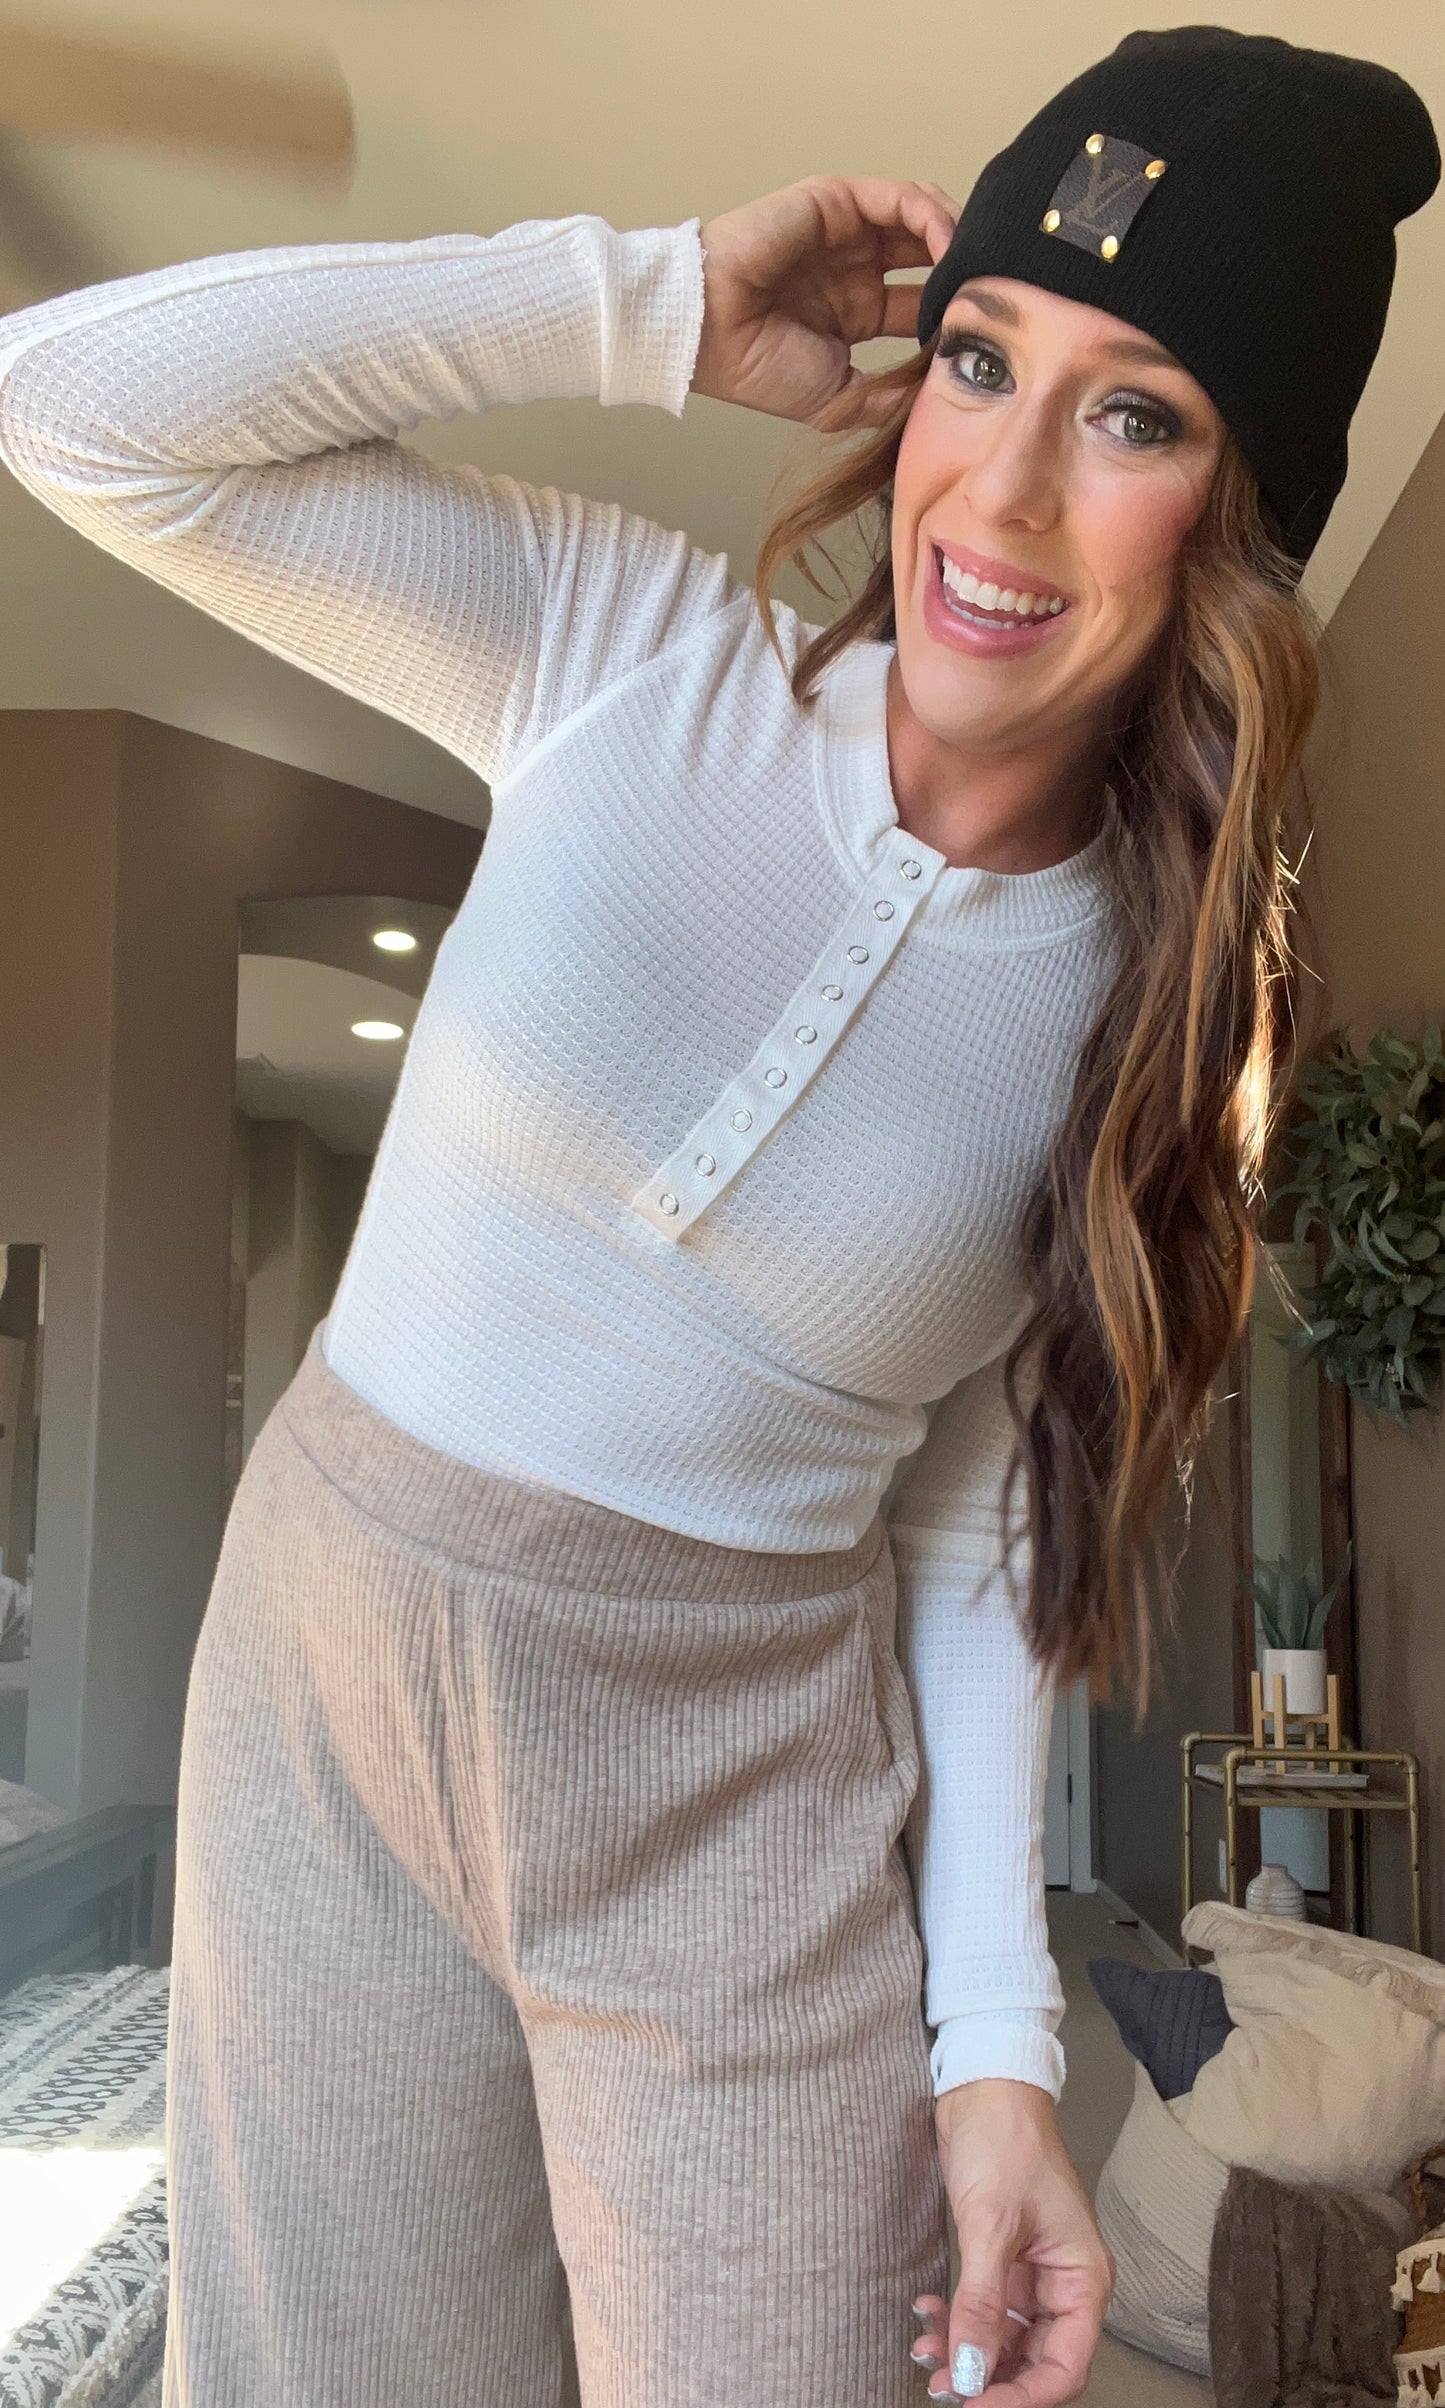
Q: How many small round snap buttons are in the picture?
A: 9